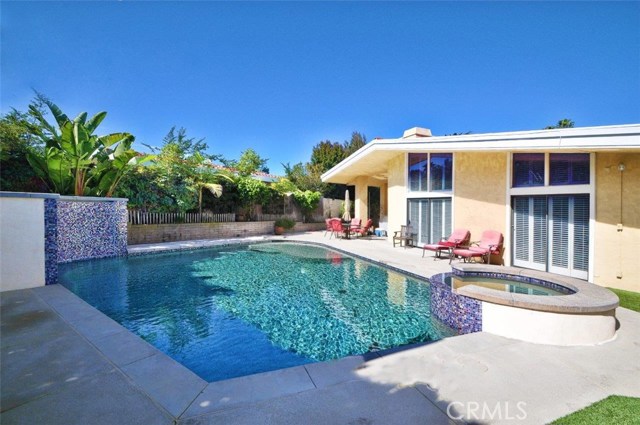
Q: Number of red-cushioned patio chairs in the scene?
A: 6